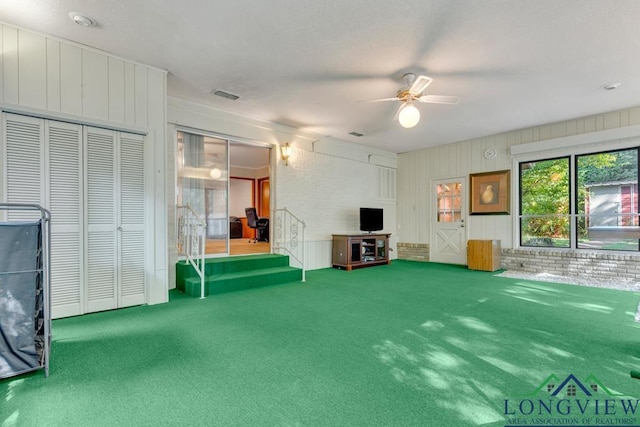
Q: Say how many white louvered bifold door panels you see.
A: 4